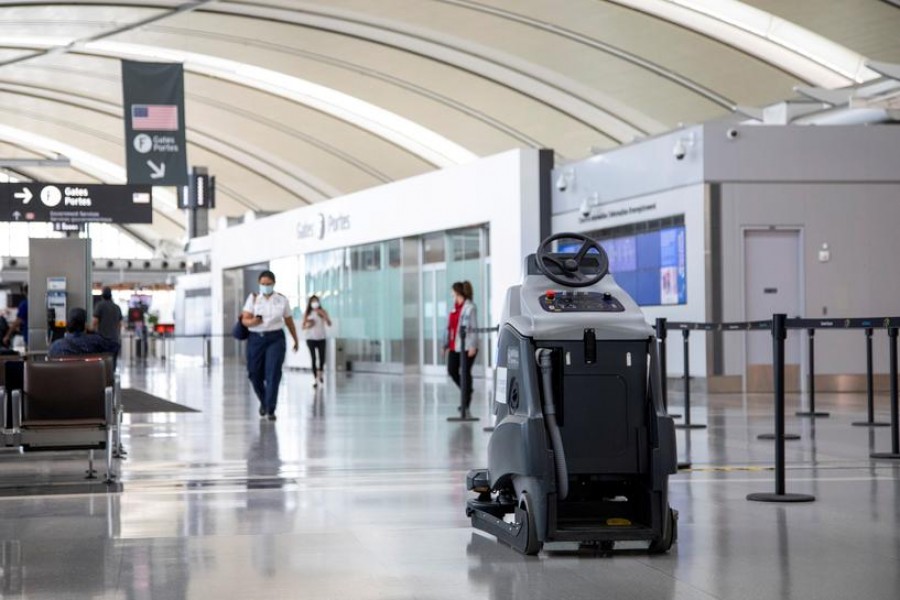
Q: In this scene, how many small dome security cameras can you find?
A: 4